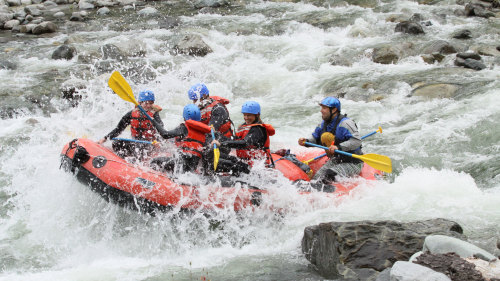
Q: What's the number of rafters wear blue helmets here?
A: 5